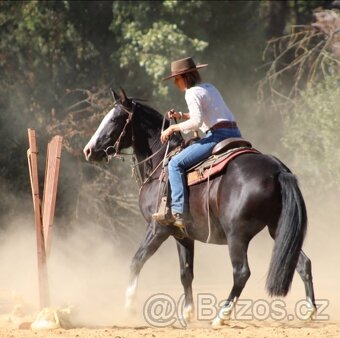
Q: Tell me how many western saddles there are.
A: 1